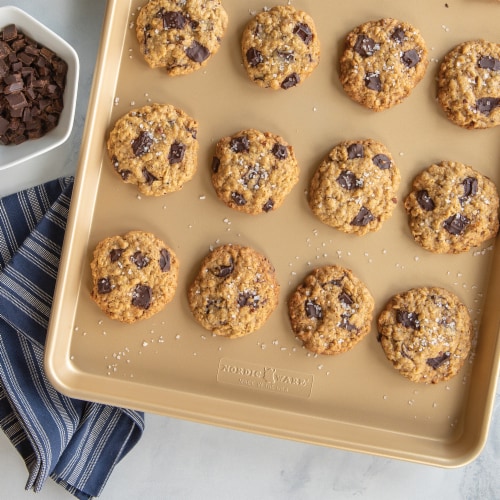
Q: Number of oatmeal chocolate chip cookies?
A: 12